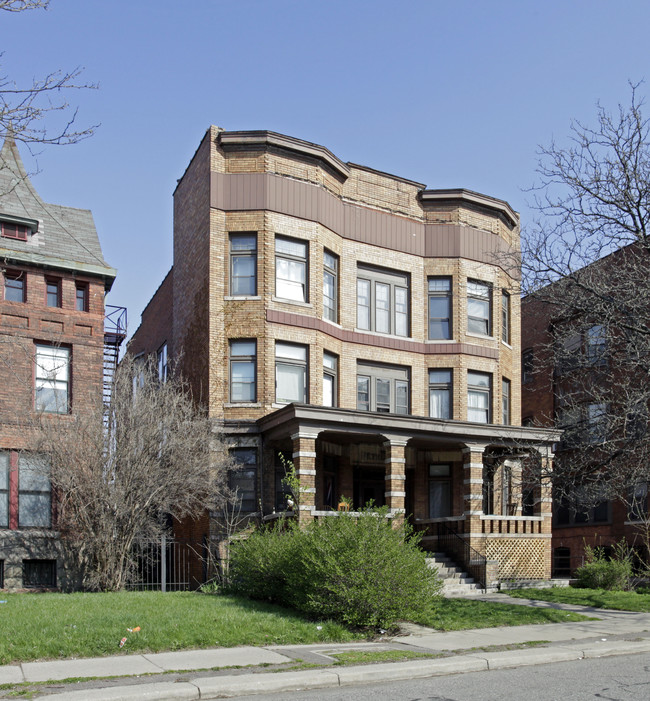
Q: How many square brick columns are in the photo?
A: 4